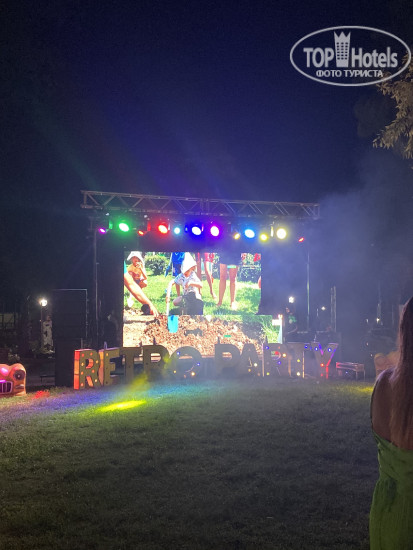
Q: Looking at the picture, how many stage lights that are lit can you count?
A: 12